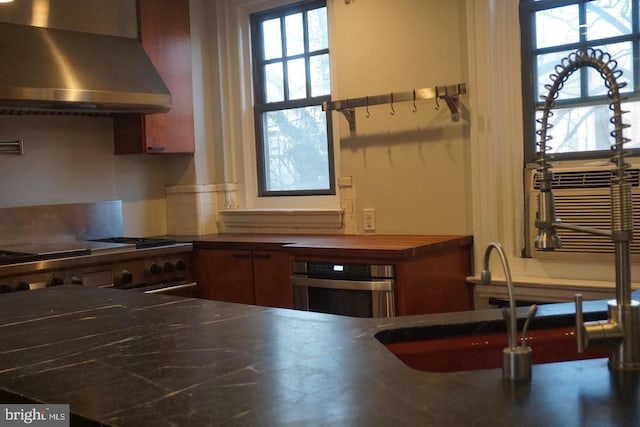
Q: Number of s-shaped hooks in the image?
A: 4